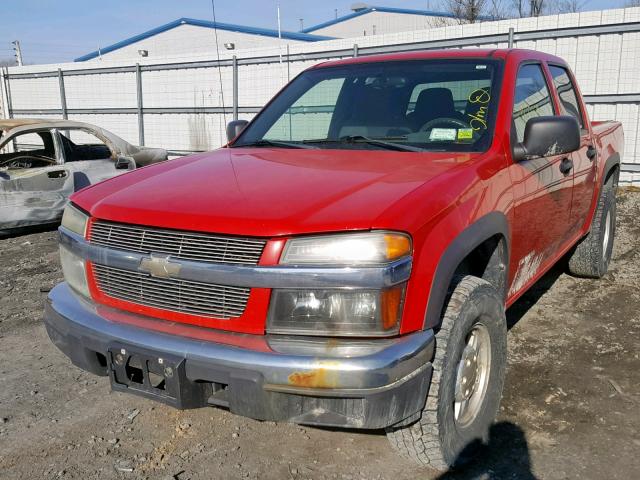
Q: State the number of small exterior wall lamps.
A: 2